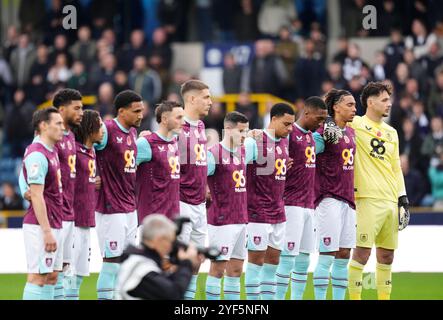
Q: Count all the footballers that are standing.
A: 11